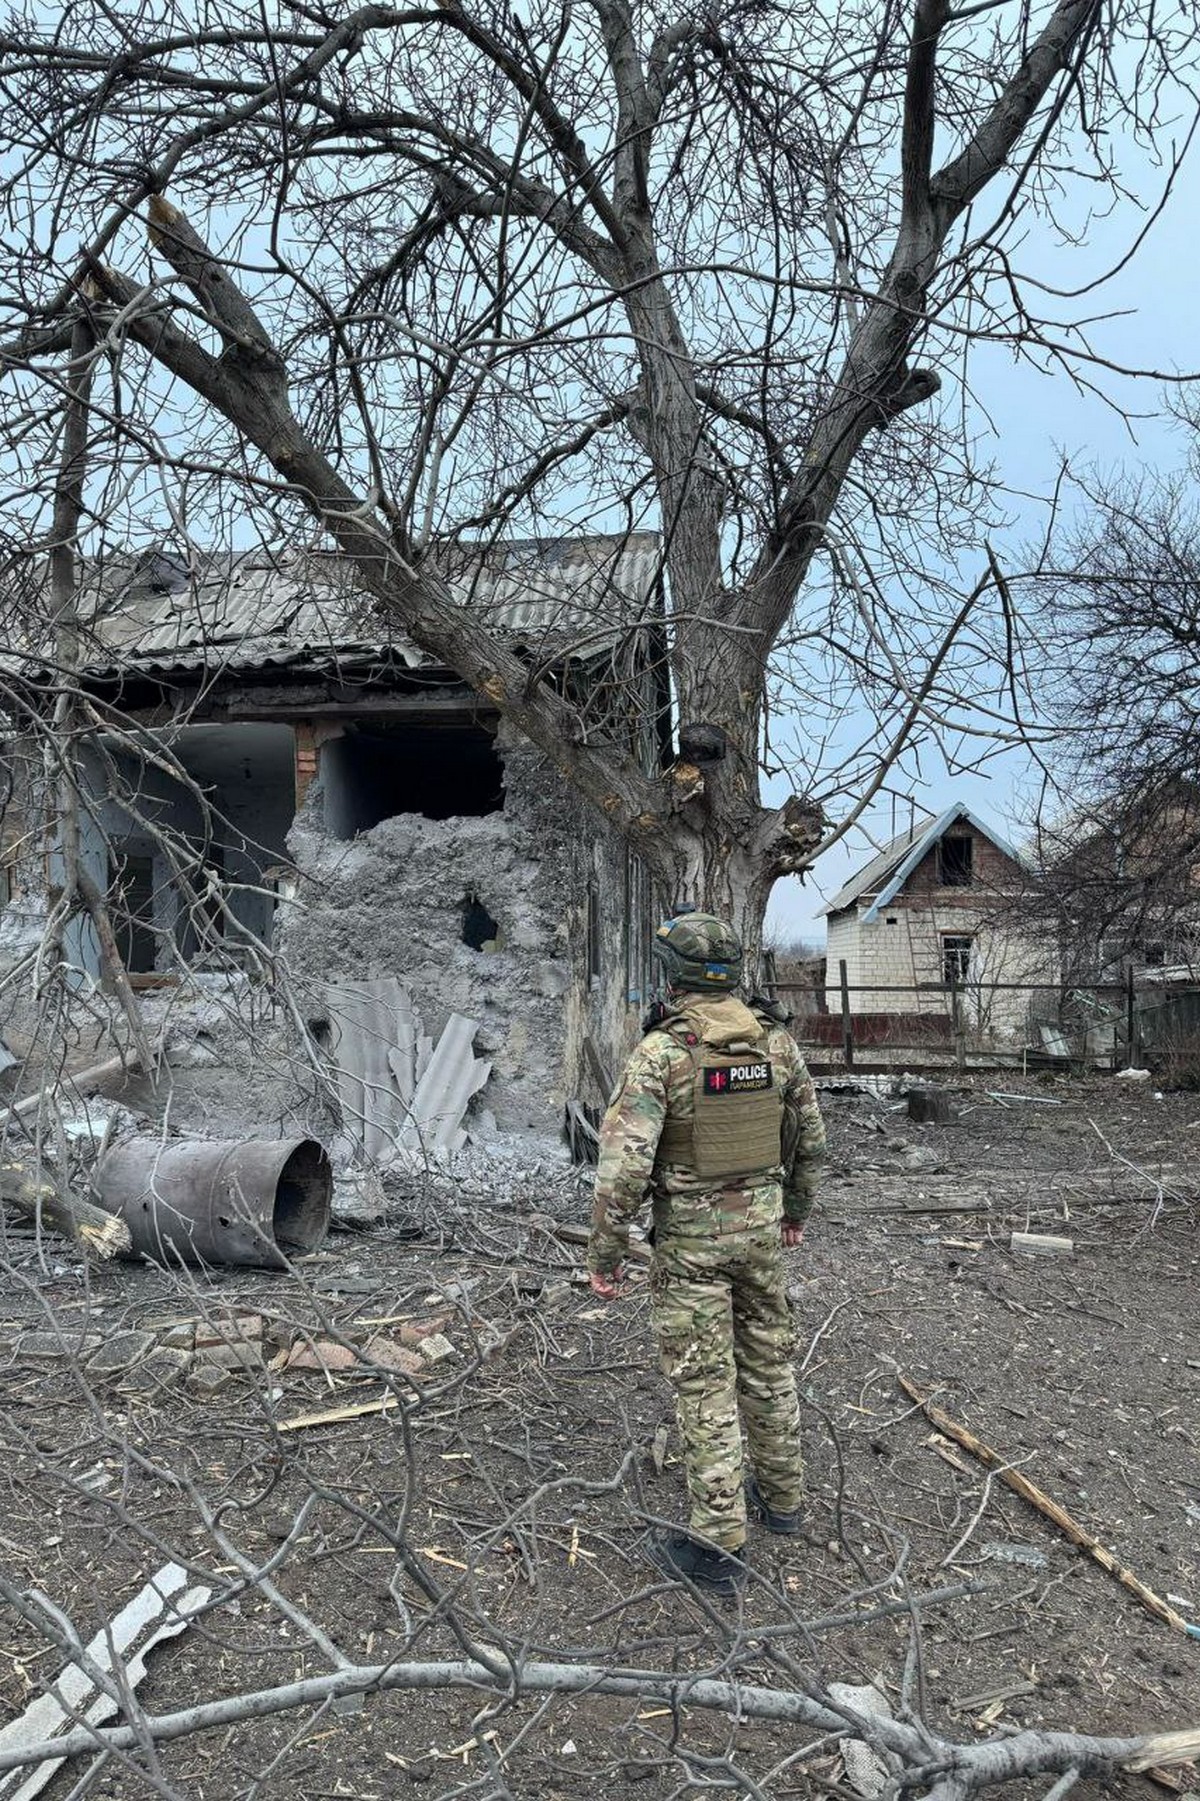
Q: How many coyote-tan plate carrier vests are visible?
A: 1